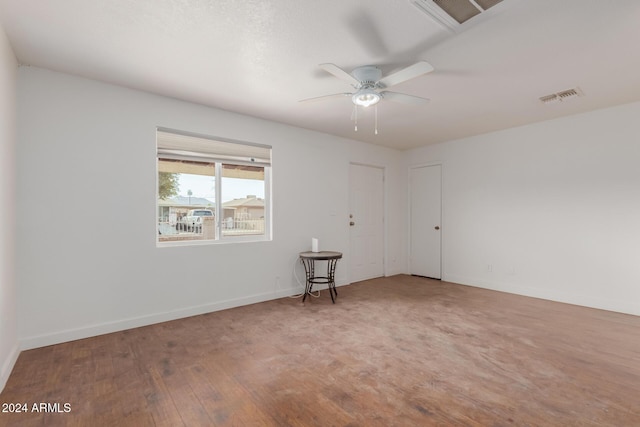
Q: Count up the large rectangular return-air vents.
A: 1